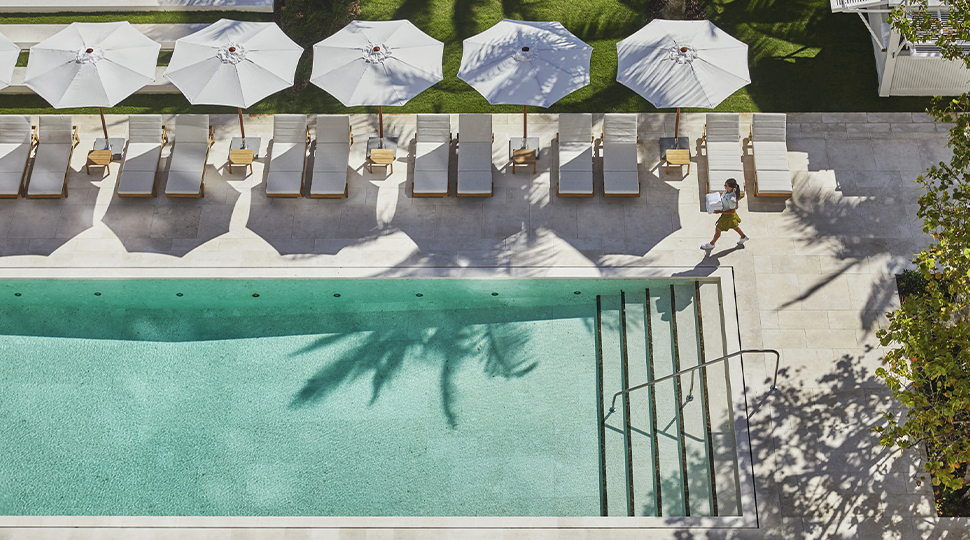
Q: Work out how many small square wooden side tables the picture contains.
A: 5